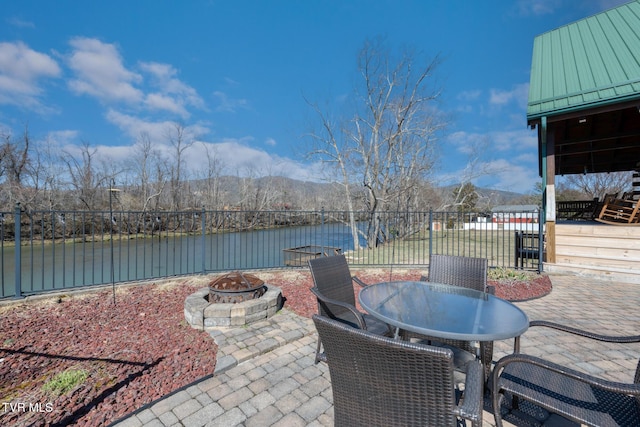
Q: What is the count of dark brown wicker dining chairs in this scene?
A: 4